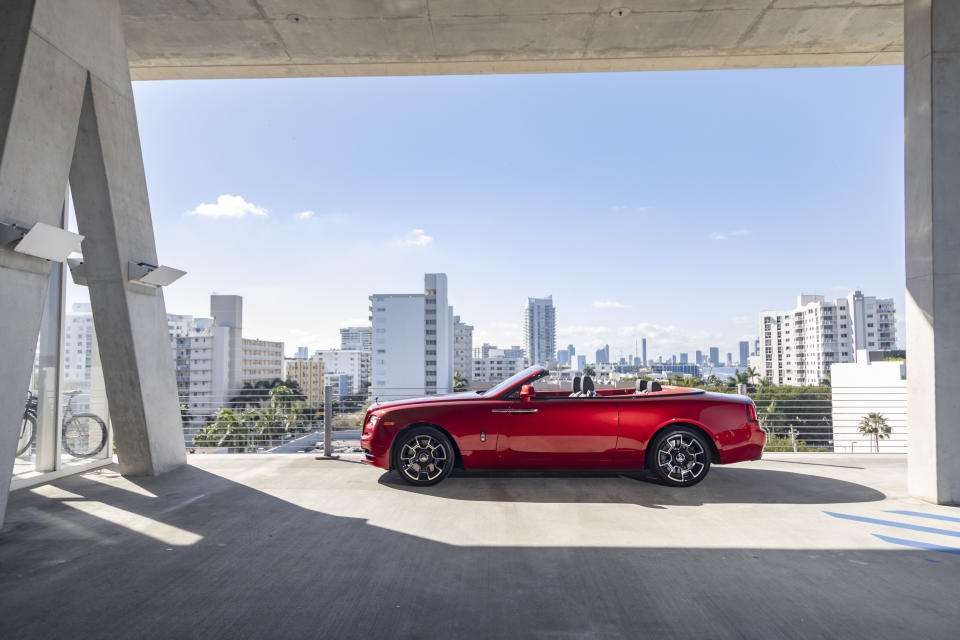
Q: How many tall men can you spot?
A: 0